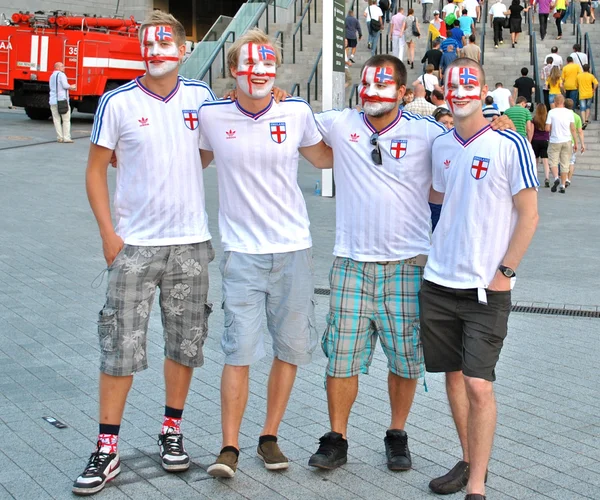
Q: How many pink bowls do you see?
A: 0